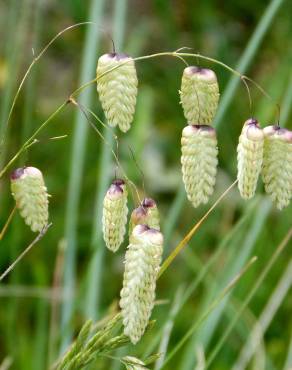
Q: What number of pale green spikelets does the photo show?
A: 9